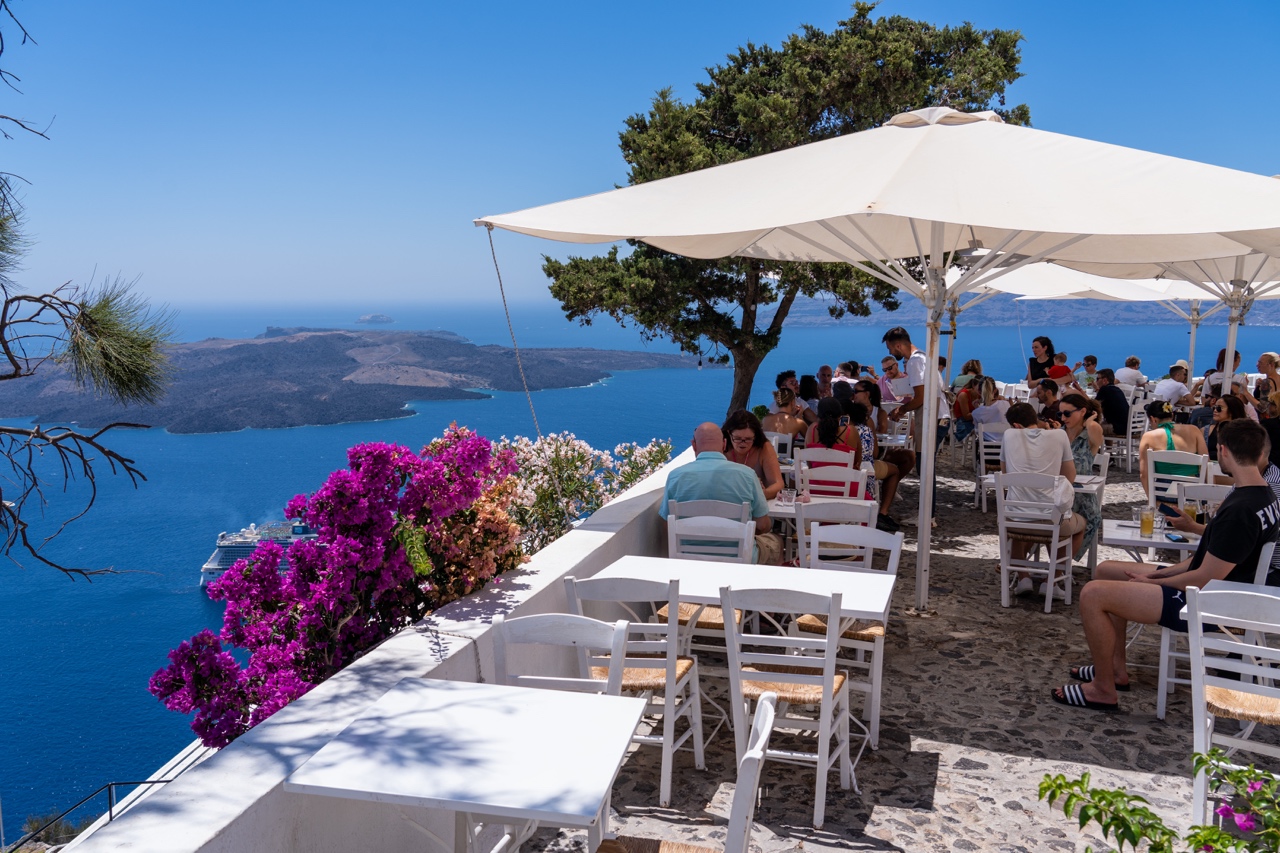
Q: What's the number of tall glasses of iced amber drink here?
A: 2